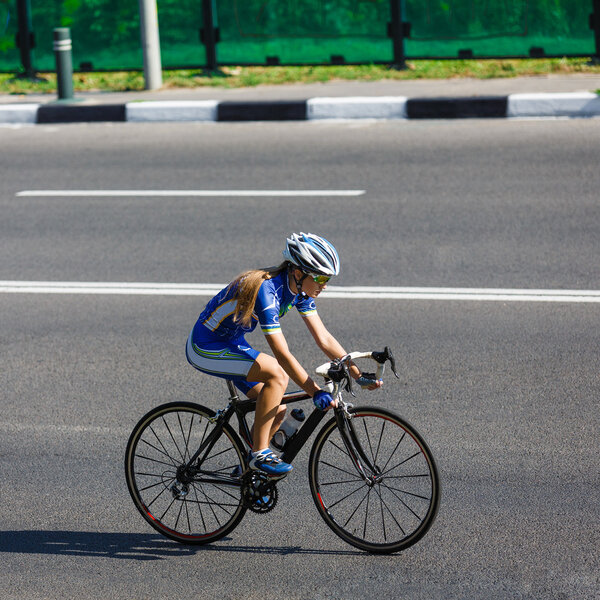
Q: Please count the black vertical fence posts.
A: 4